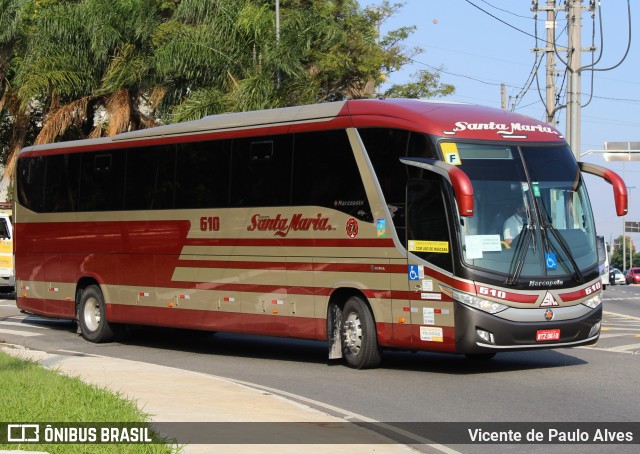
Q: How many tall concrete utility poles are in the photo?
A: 2